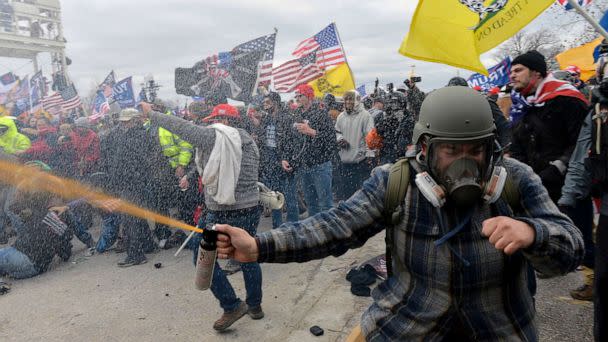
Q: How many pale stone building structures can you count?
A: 1